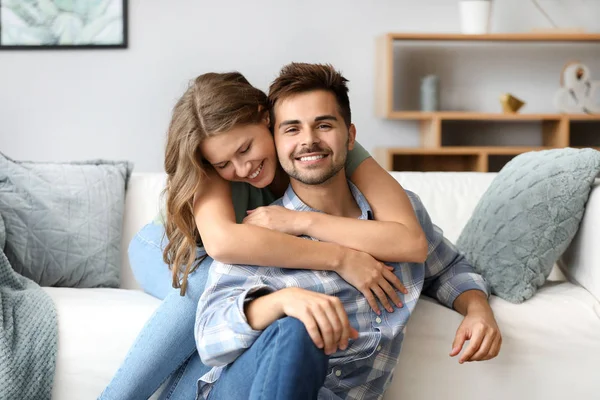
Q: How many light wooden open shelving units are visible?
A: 1